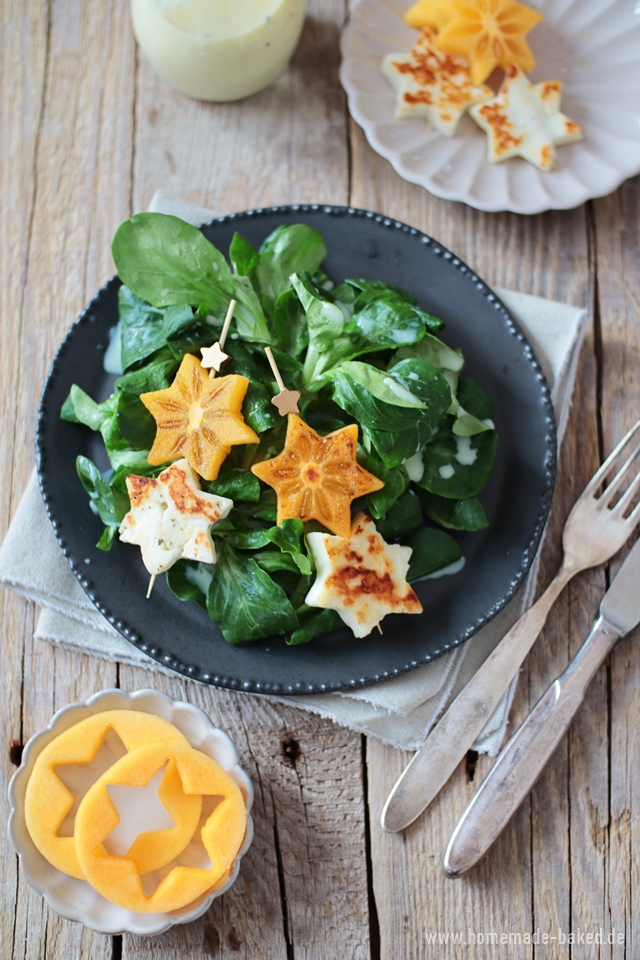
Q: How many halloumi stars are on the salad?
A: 2